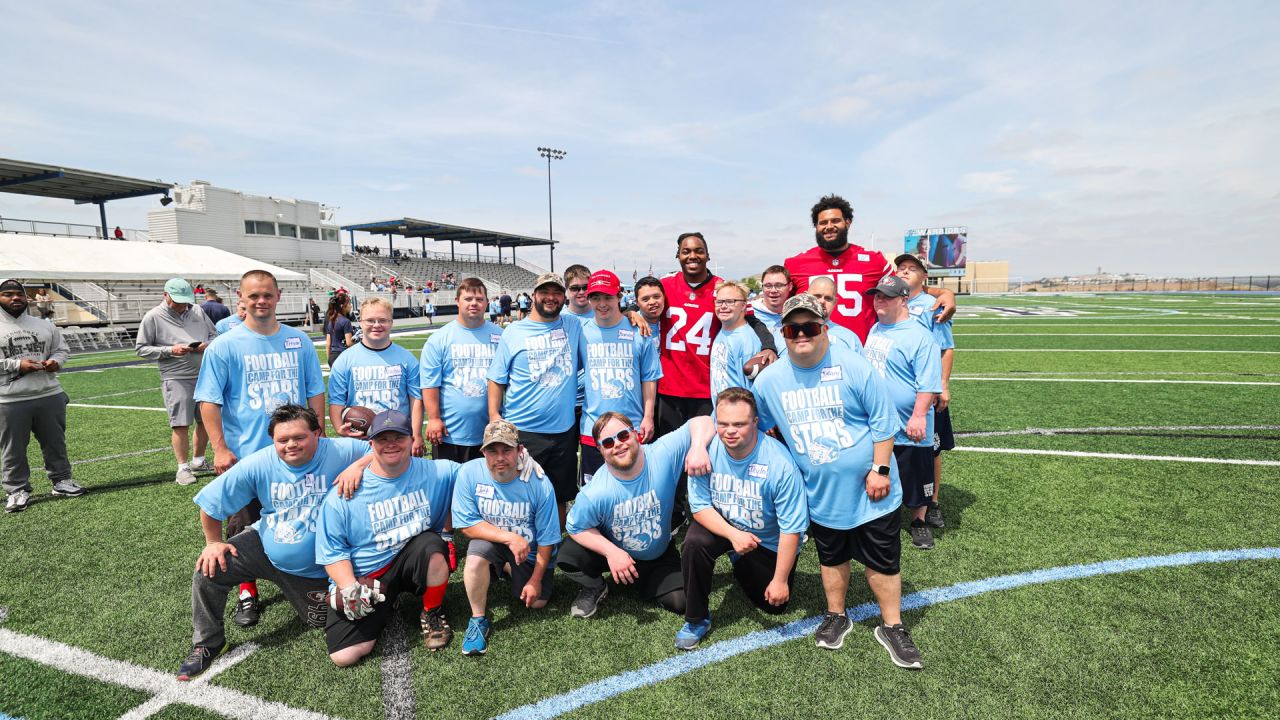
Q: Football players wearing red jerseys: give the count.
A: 2